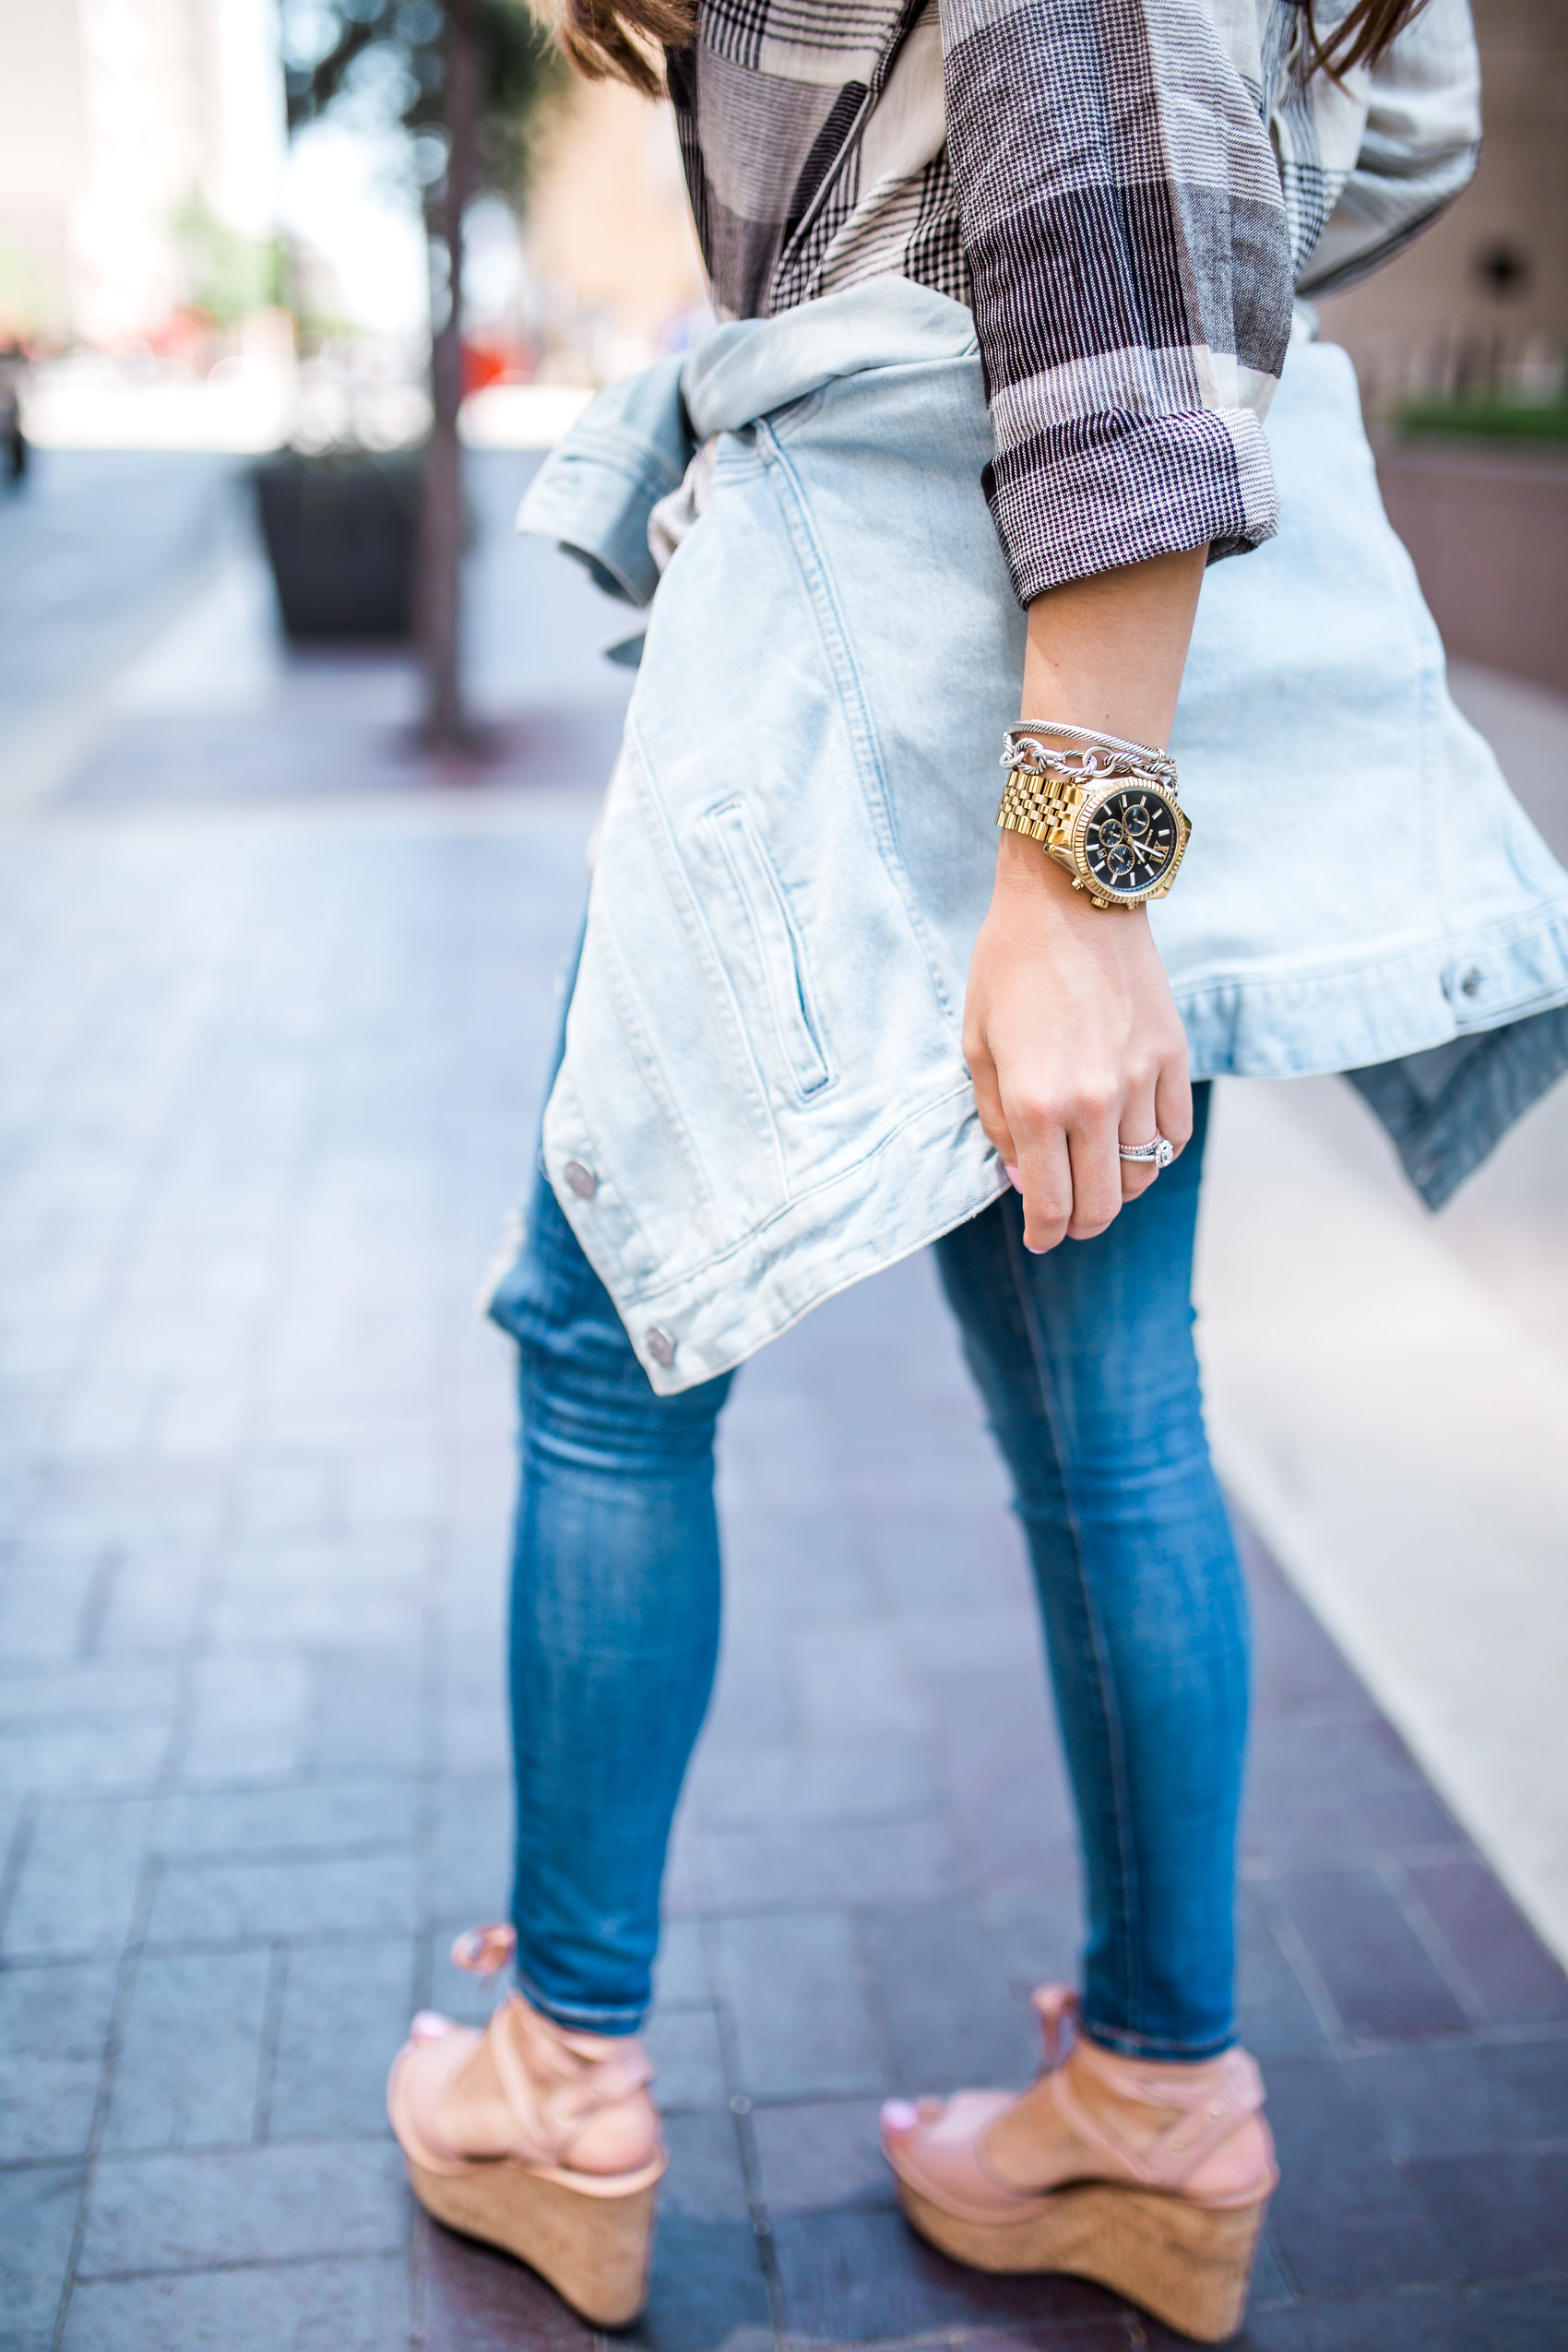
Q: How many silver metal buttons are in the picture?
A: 3